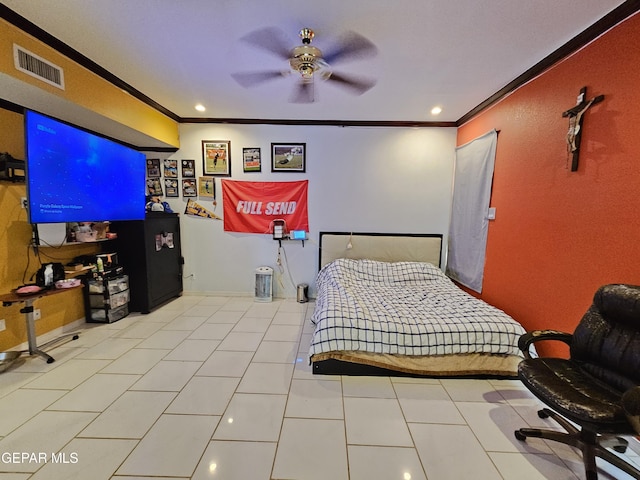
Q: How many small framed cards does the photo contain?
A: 6